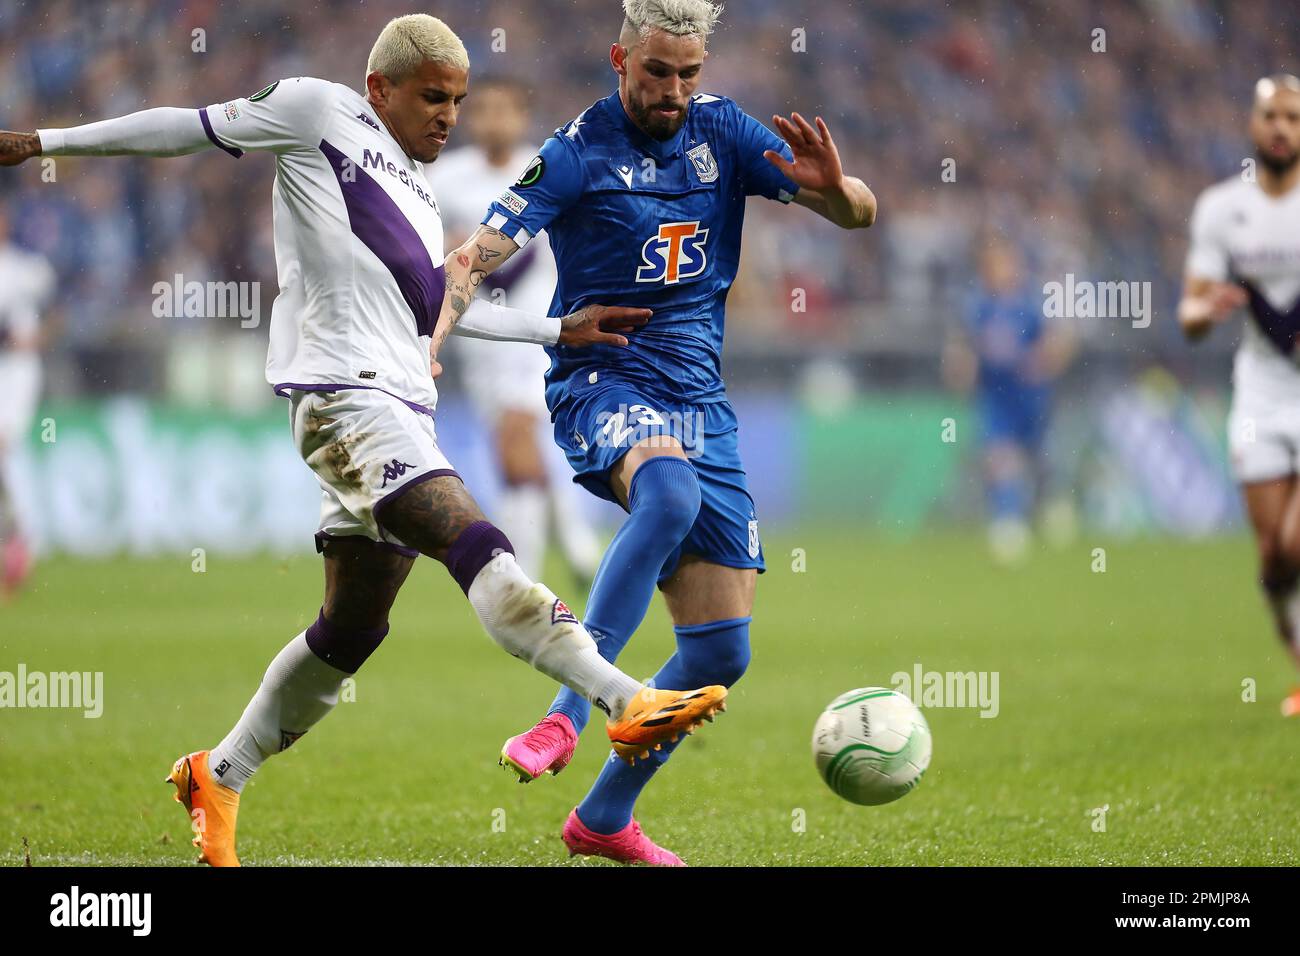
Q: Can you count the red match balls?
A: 0